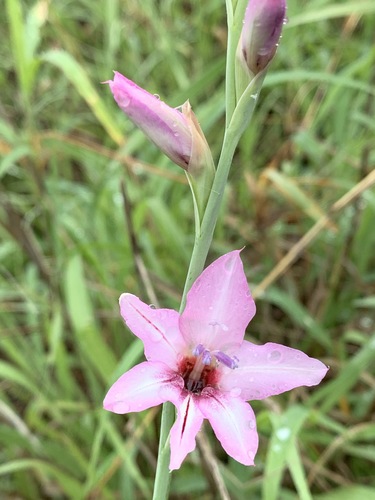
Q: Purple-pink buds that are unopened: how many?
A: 2